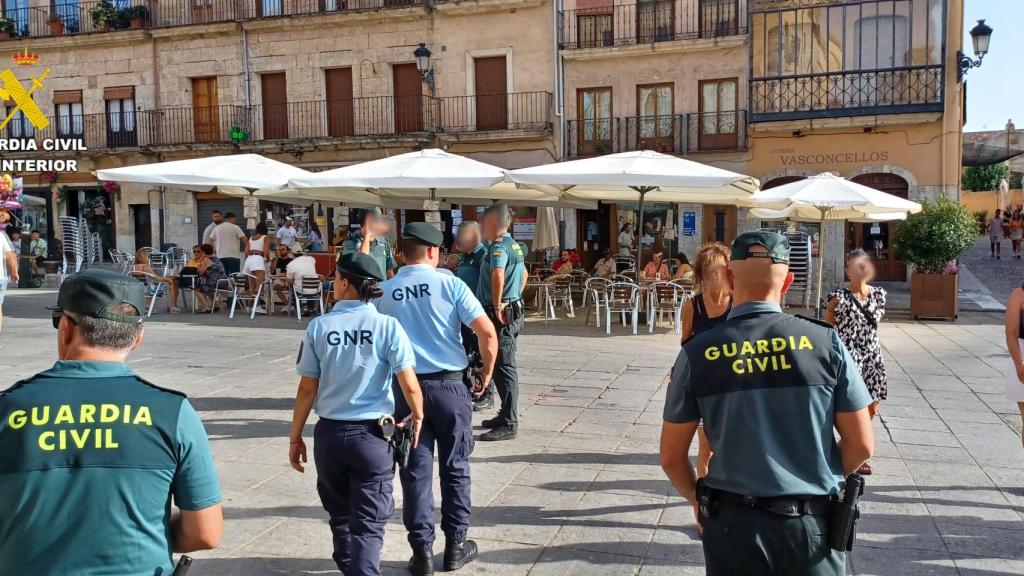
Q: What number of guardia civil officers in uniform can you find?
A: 5